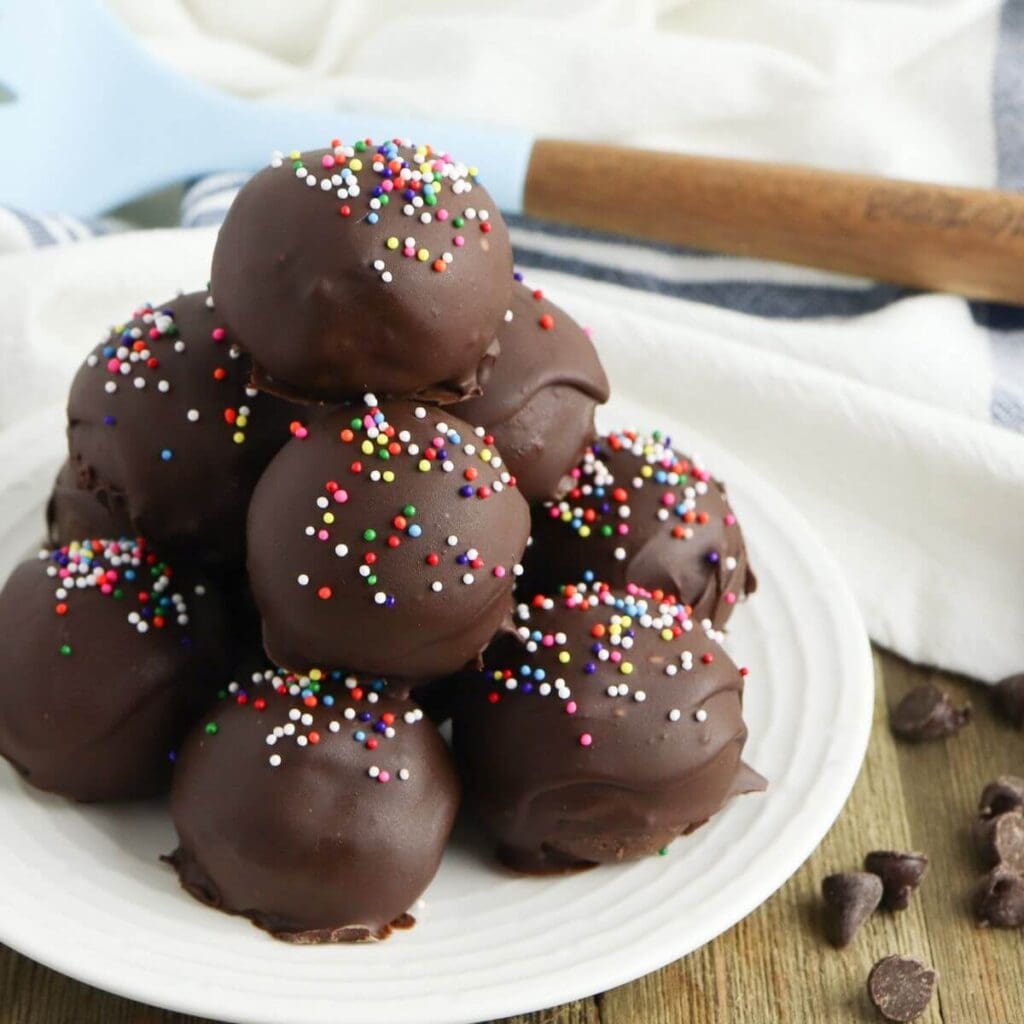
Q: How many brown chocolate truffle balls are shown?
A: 9